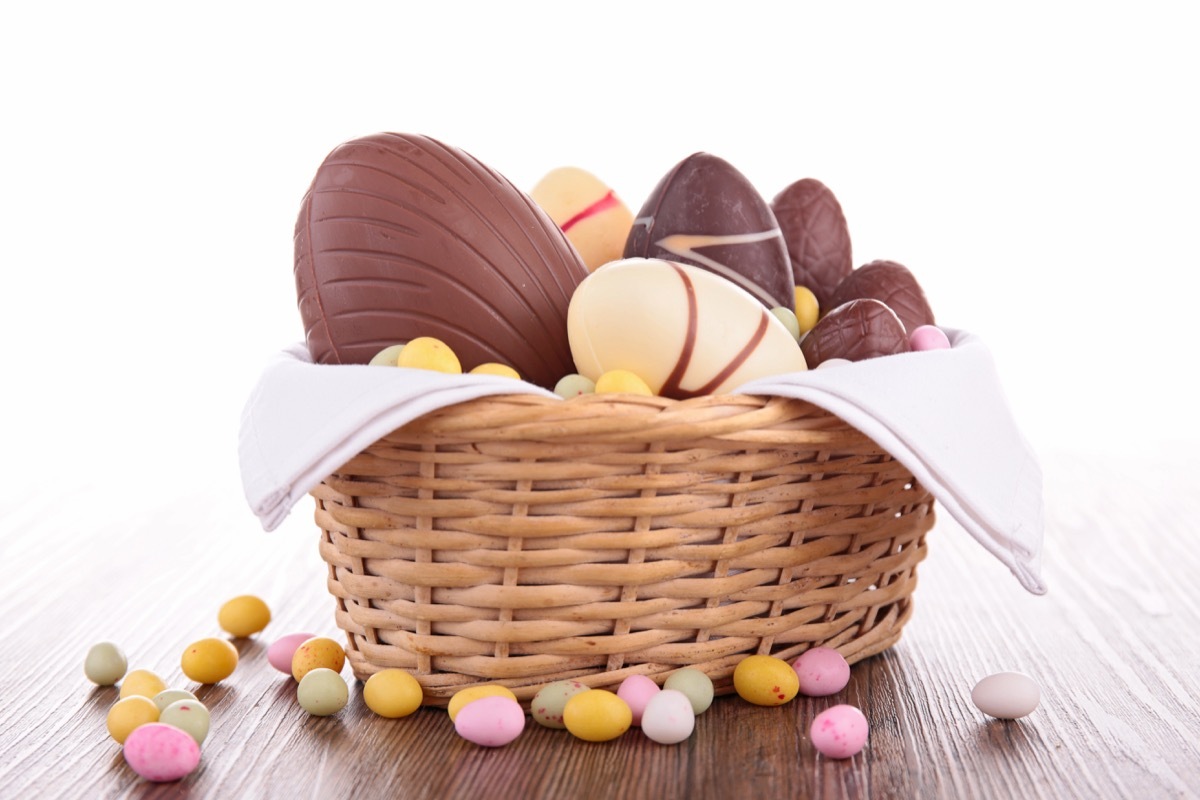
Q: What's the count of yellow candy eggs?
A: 13